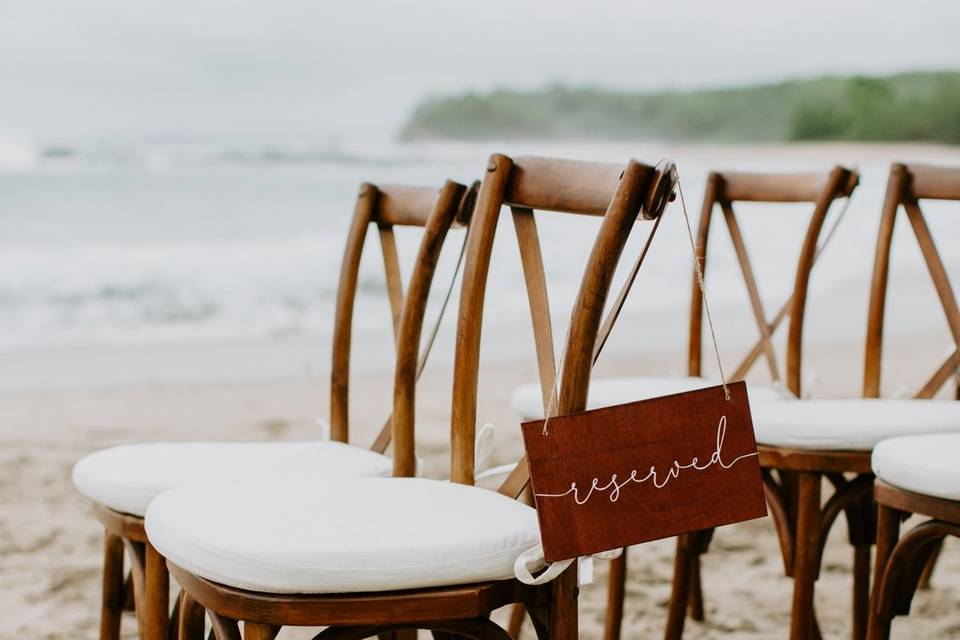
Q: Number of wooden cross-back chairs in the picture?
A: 5